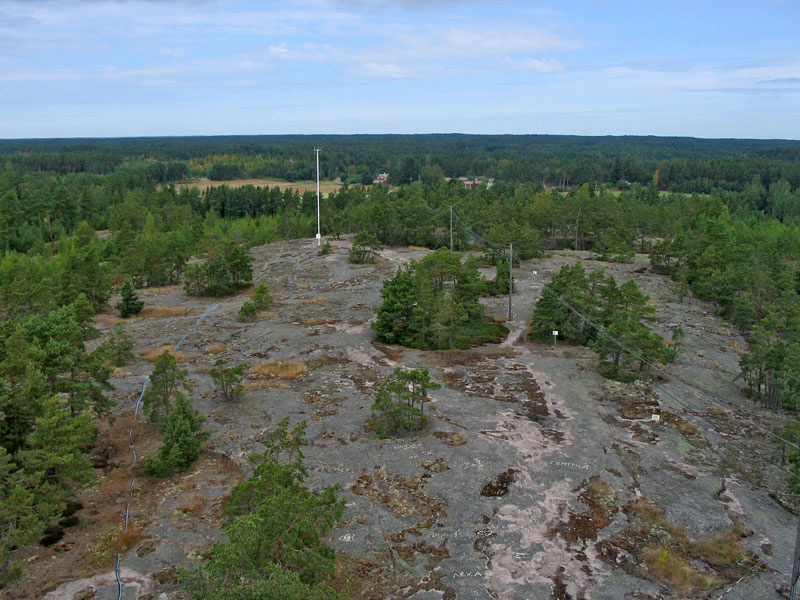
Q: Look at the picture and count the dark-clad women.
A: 0